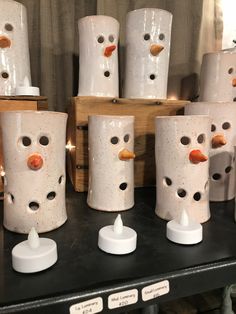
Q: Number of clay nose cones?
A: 8